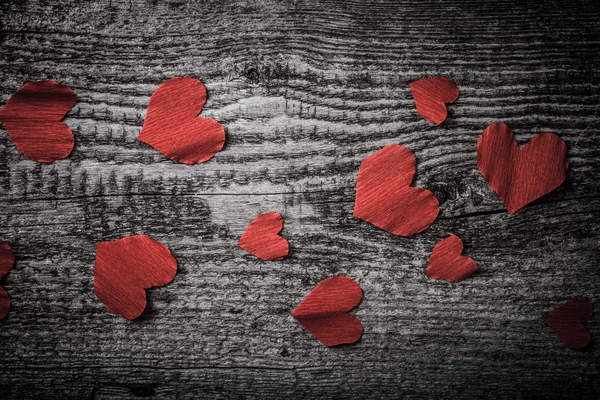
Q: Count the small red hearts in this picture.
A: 4